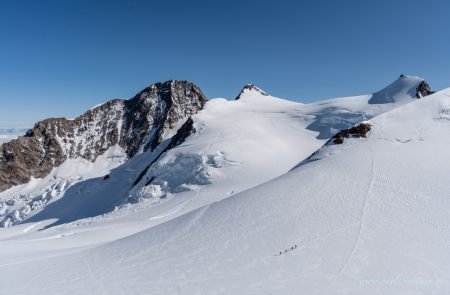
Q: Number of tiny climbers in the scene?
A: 4